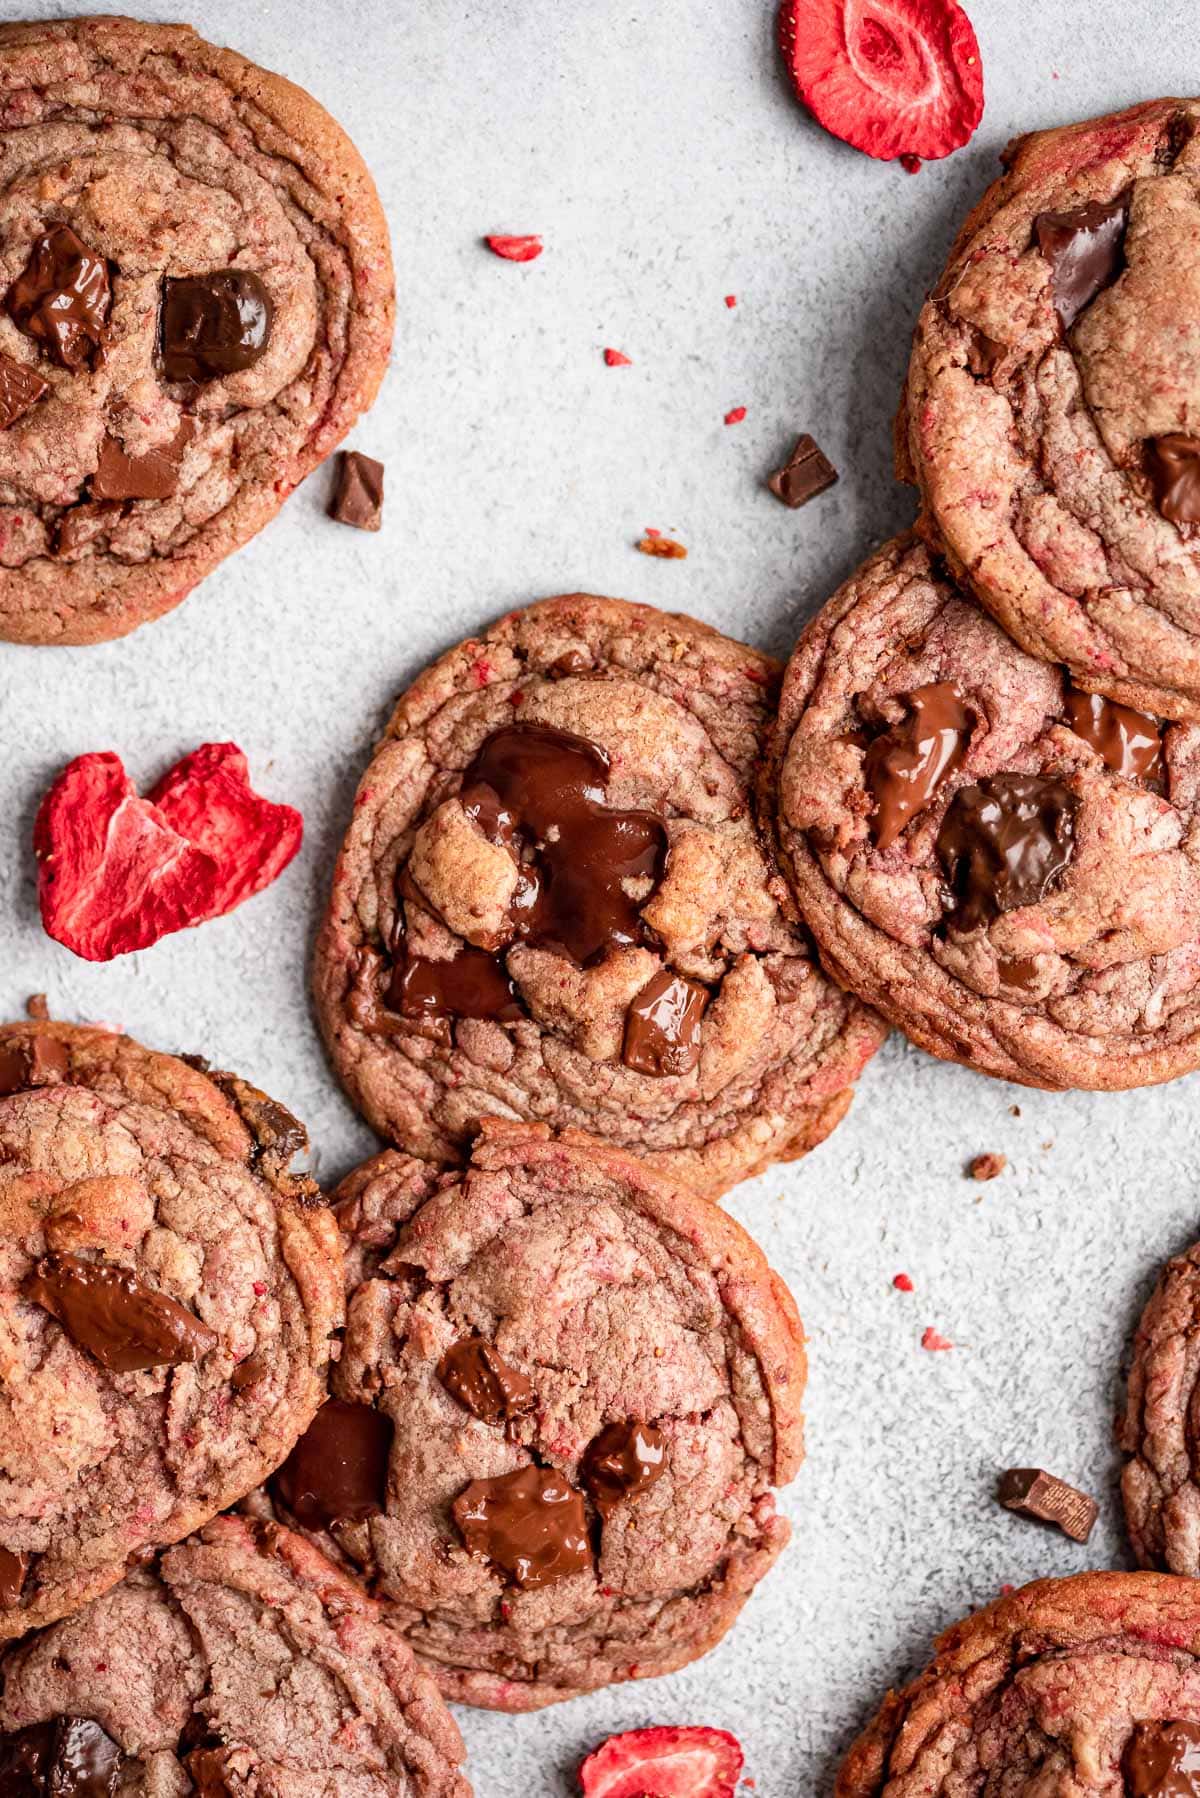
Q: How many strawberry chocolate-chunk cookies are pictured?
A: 9